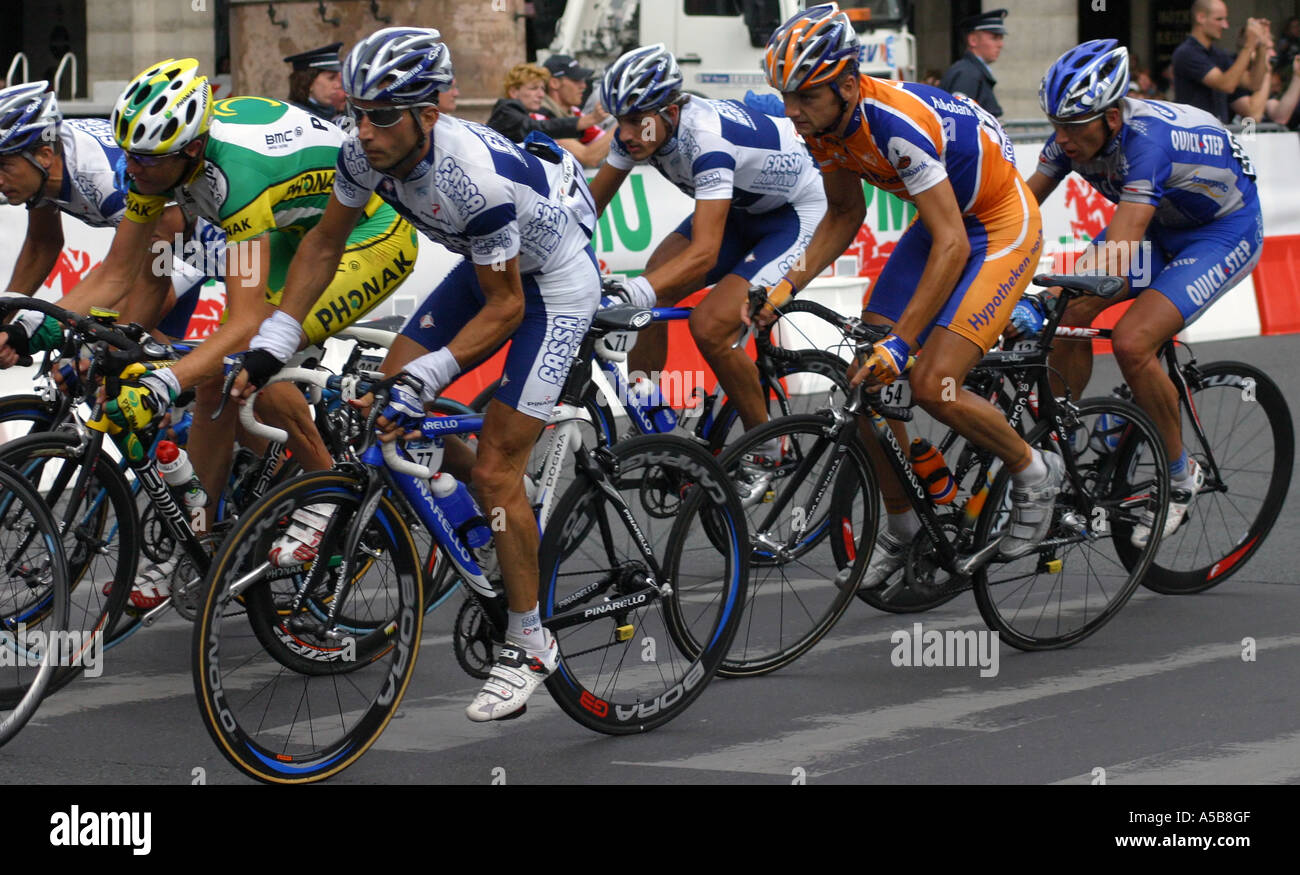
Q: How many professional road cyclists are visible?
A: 6